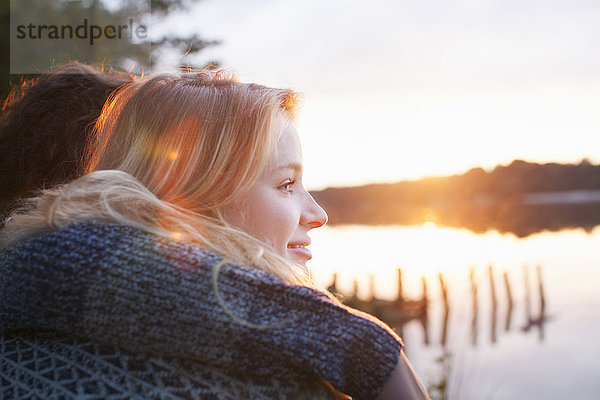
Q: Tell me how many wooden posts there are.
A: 11